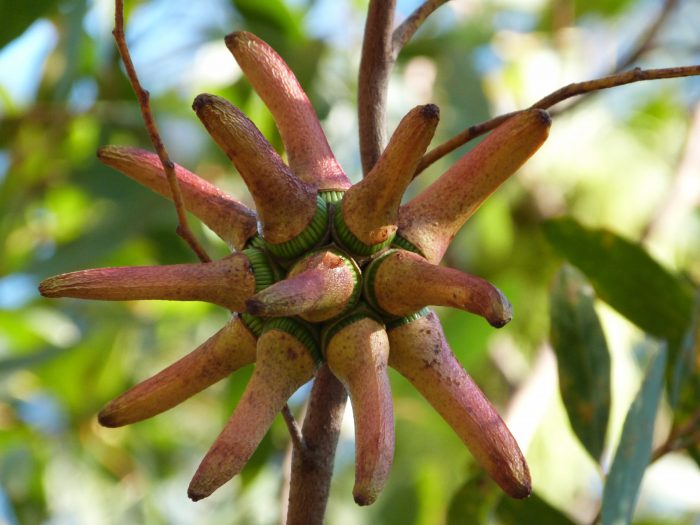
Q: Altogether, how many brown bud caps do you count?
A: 12